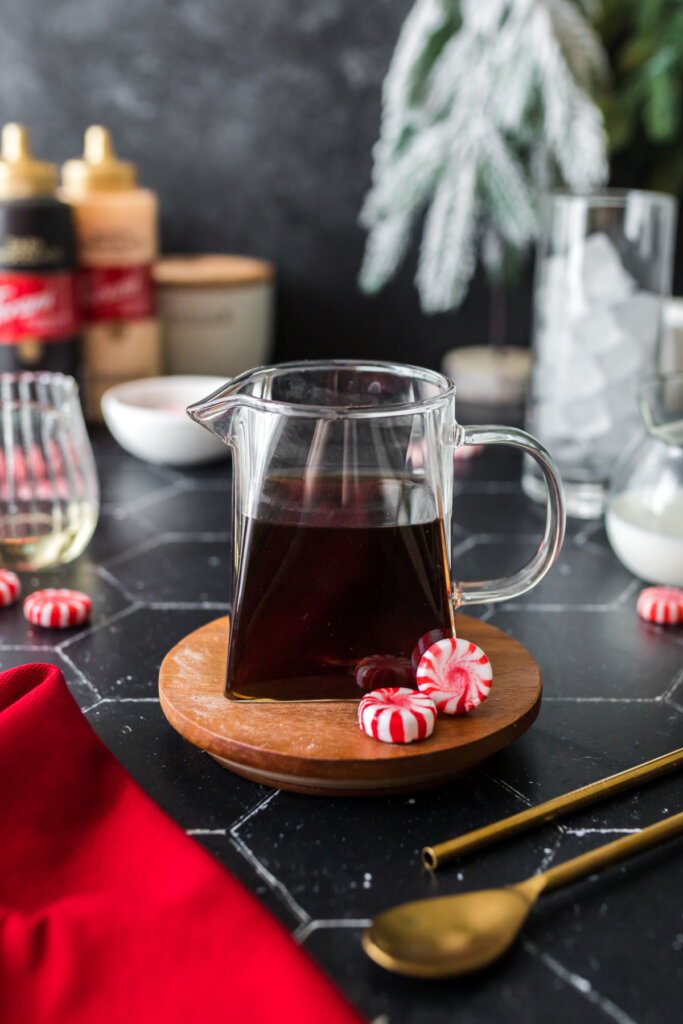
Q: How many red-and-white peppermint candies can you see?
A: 5